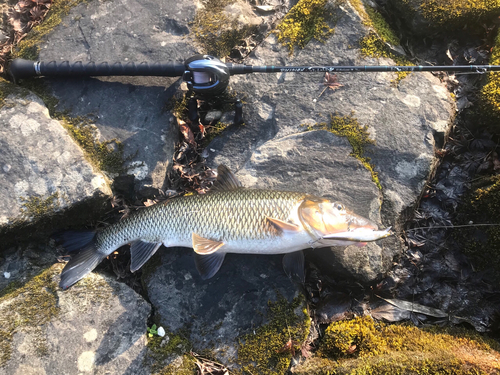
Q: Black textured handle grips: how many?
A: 1